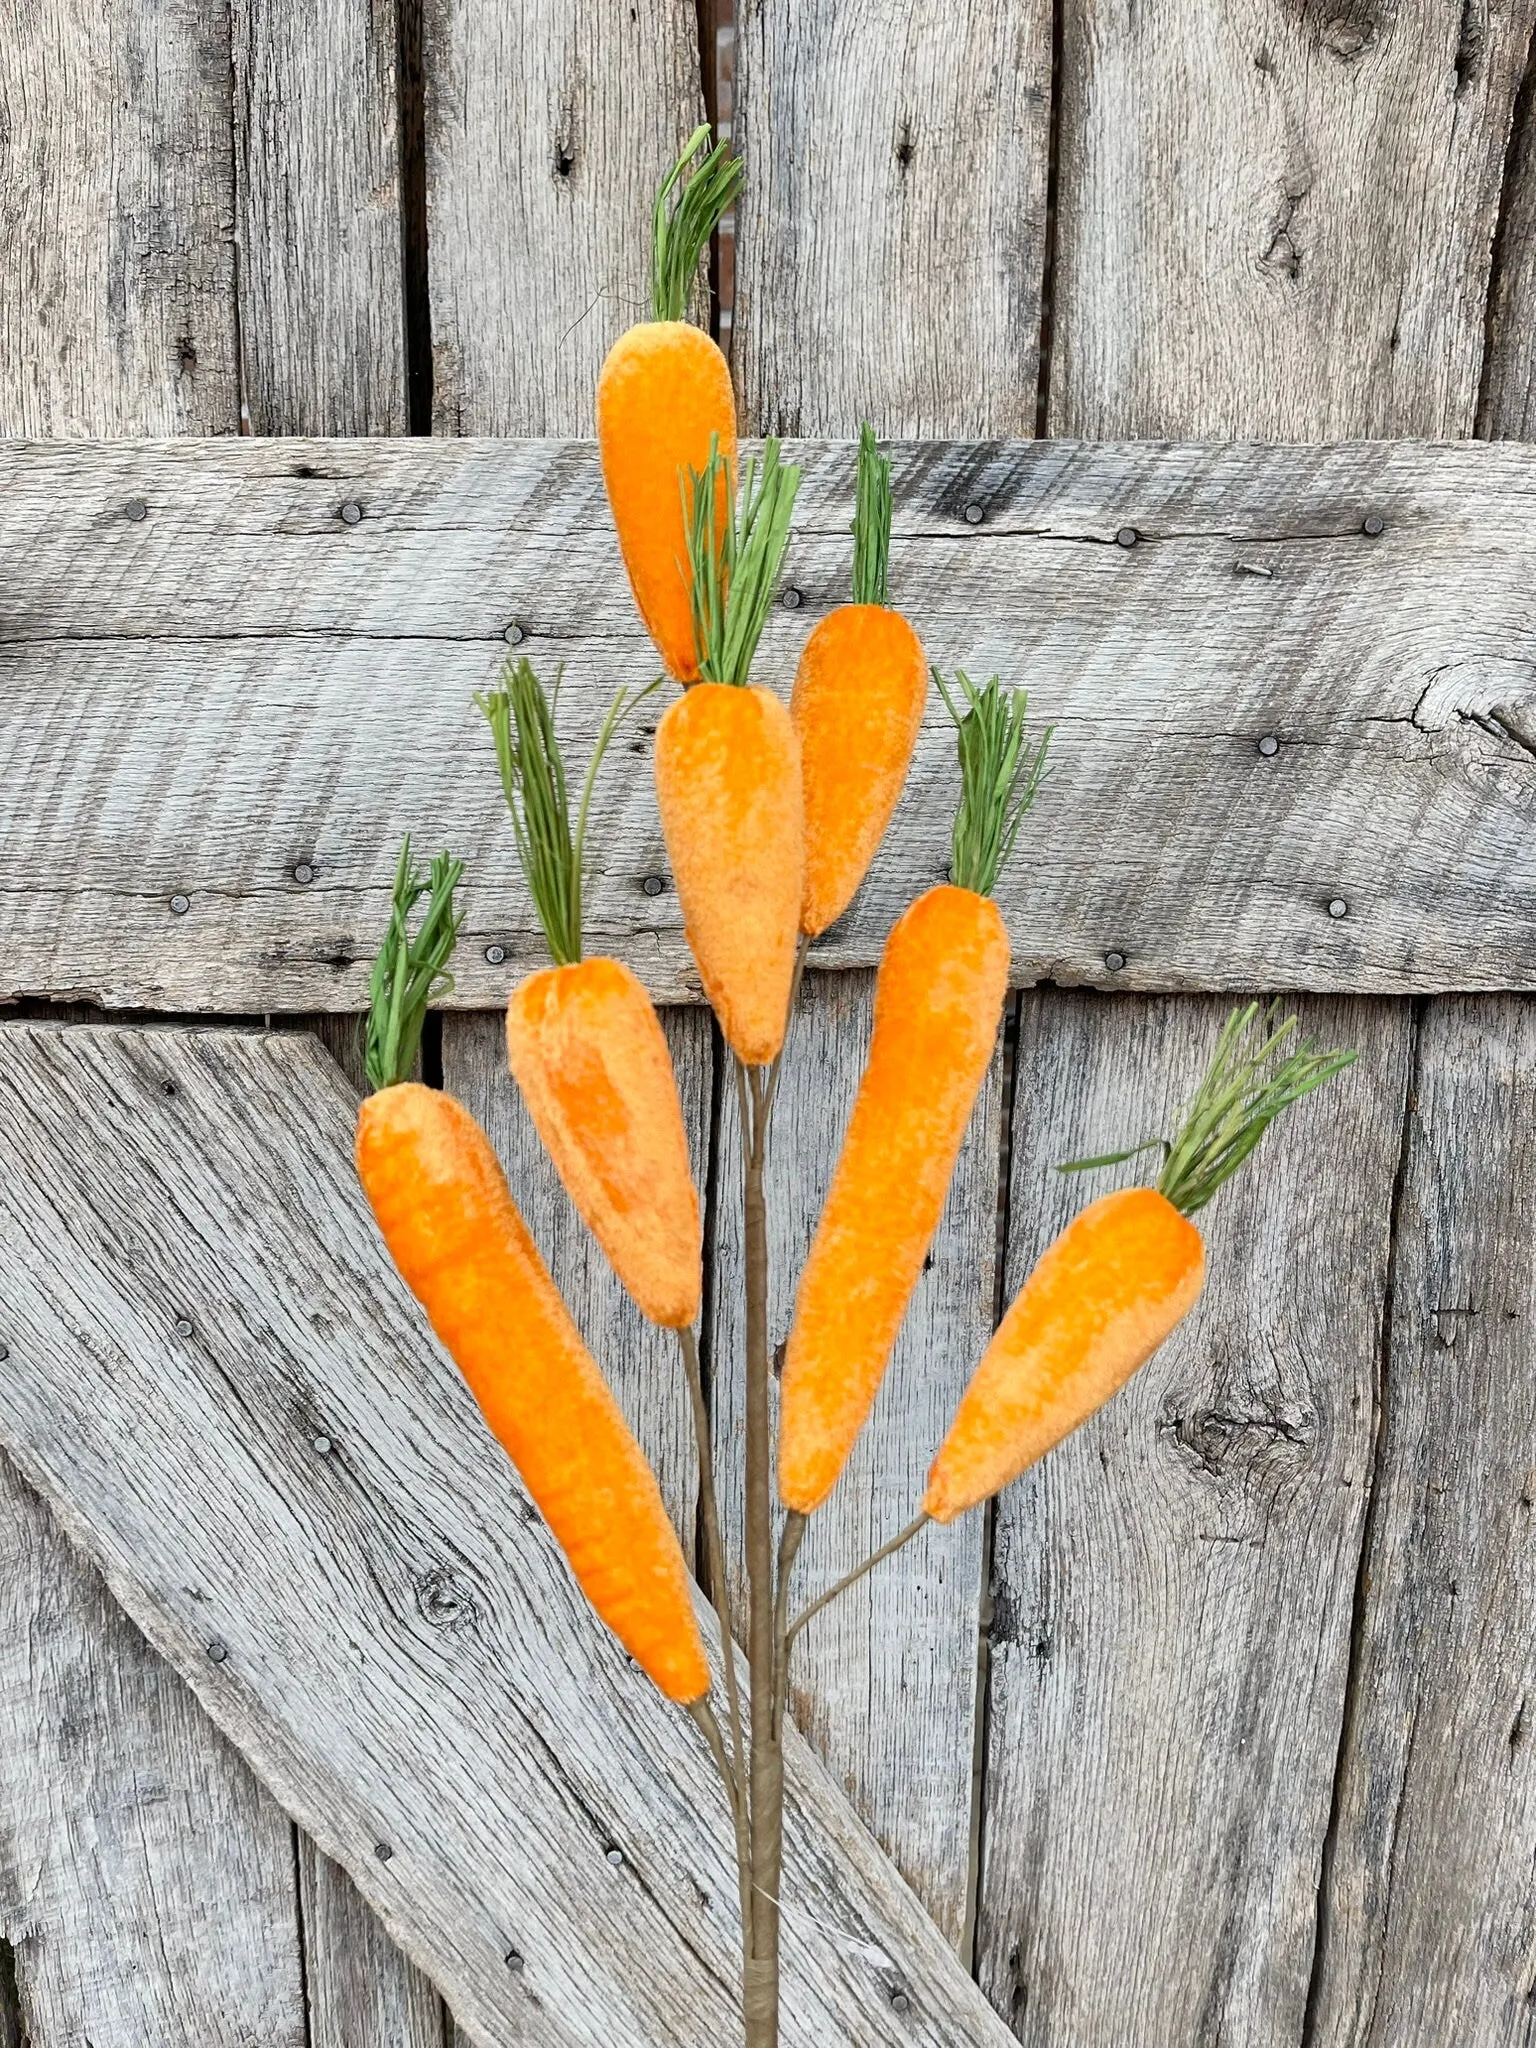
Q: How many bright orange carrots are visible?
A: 7